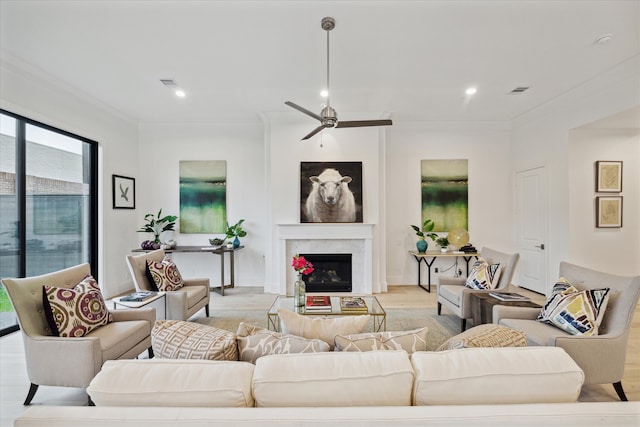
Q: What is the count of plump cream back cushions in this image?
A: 3